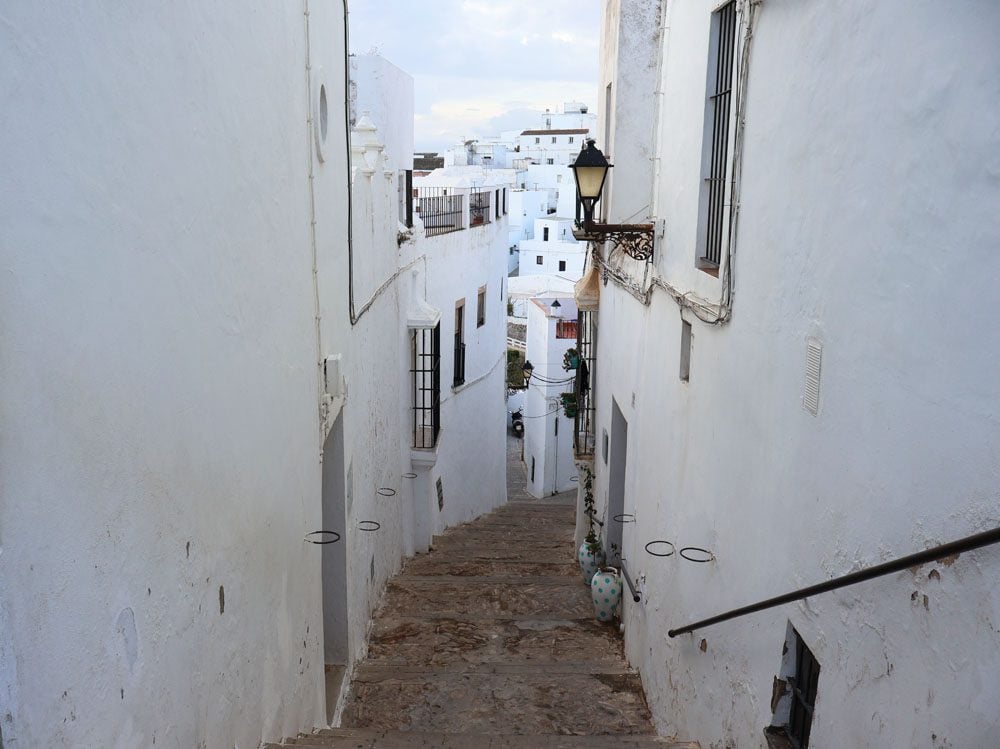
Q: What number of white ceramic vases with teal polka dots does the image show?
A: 2